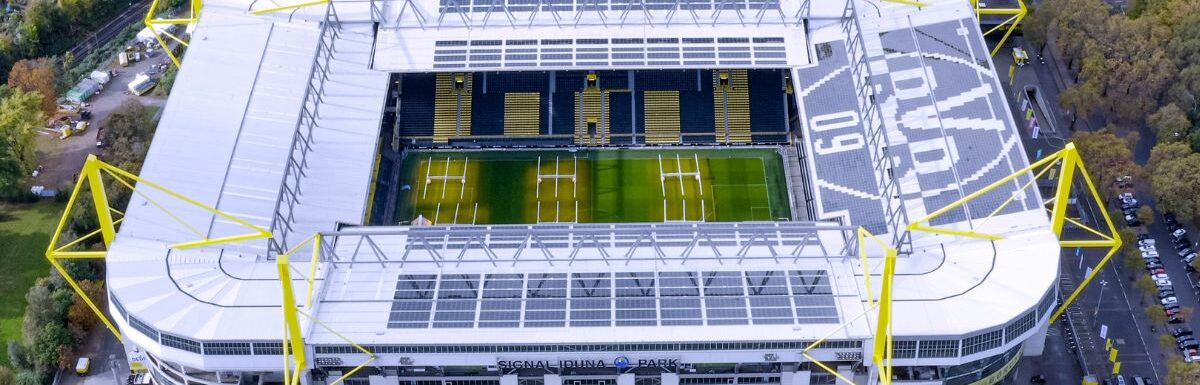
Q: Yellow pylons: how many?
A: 6